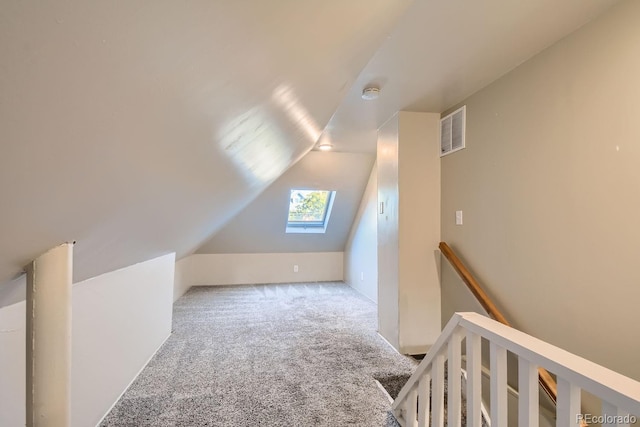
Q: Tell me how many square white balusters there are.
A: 9